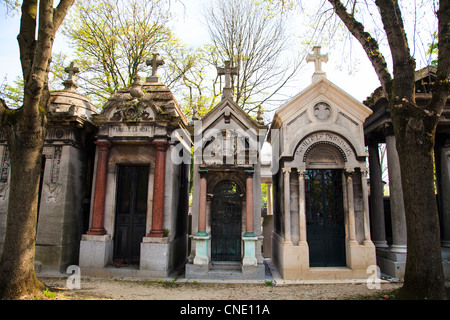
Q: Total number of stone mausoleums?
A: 5